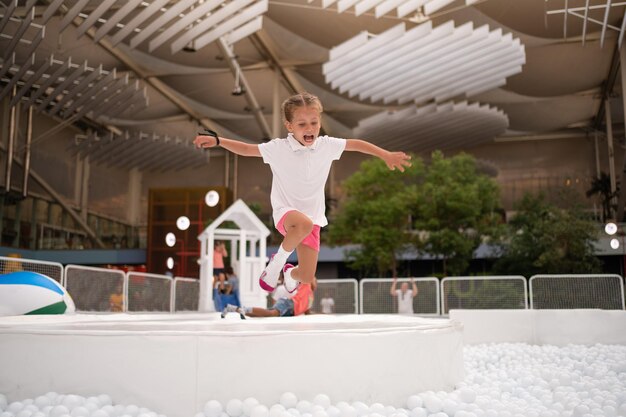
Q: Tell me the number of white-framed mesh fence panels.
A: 8